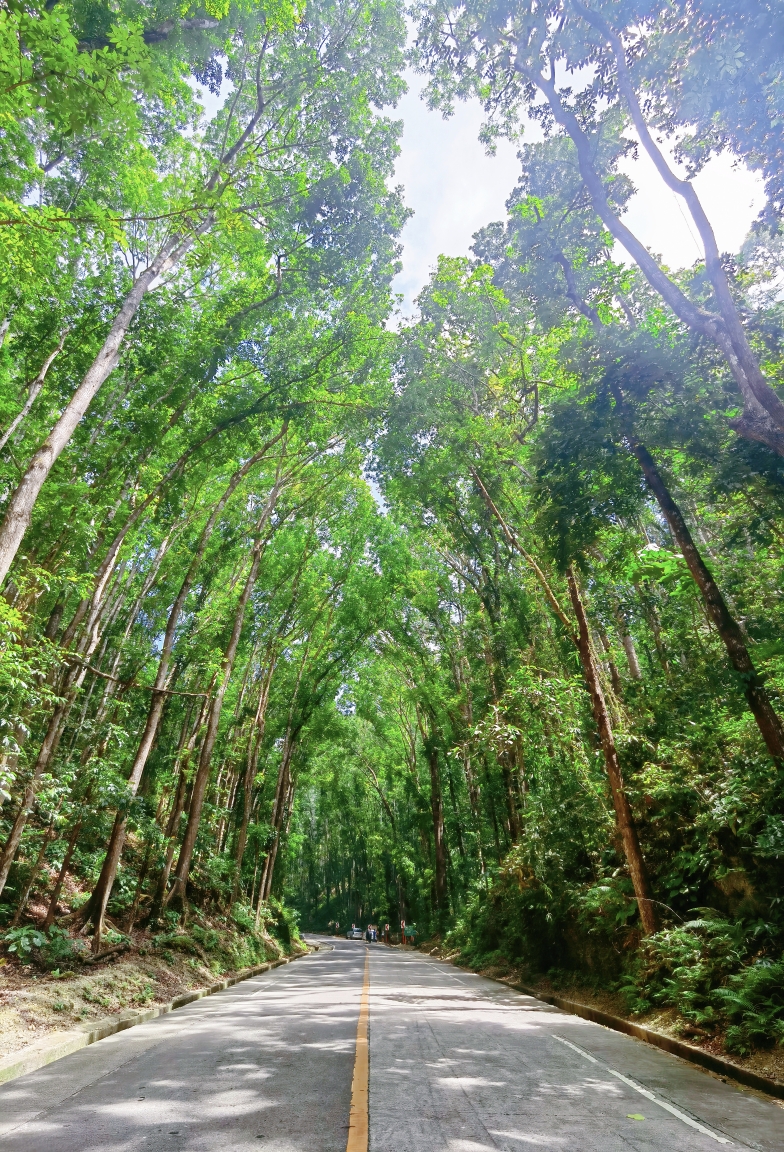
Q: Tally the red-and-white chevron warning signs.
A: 5